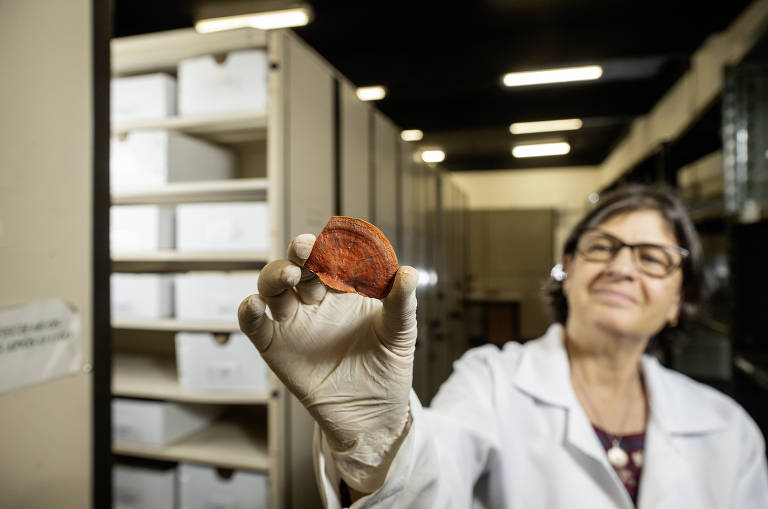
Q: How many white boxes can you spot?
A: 11